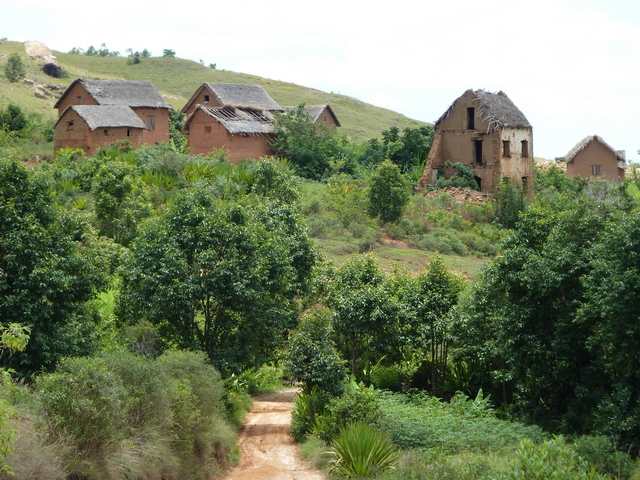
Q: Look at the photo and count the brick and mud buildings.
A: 7